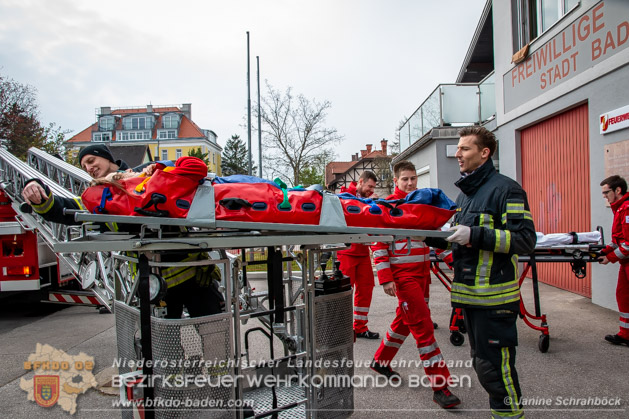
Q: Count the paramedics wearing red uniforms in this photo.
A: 3